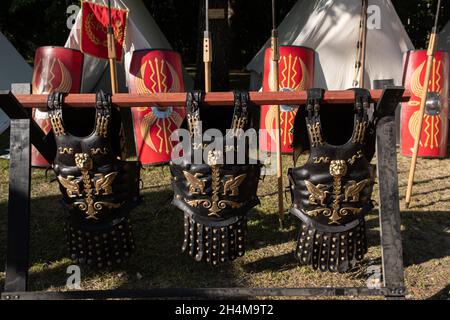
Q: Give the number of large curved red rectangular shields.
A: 4